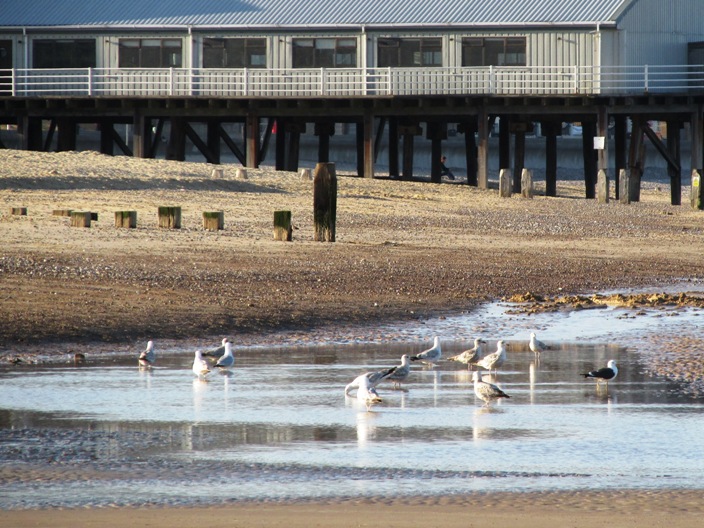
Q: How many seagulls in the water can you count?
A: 13